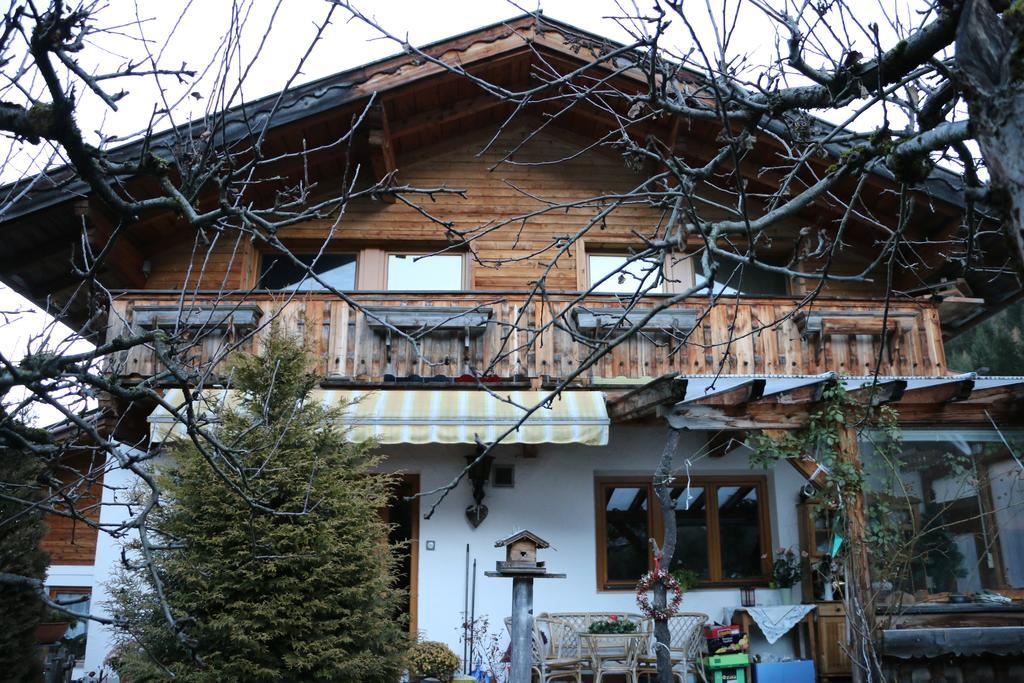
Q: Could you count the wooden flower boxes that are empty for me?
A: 4